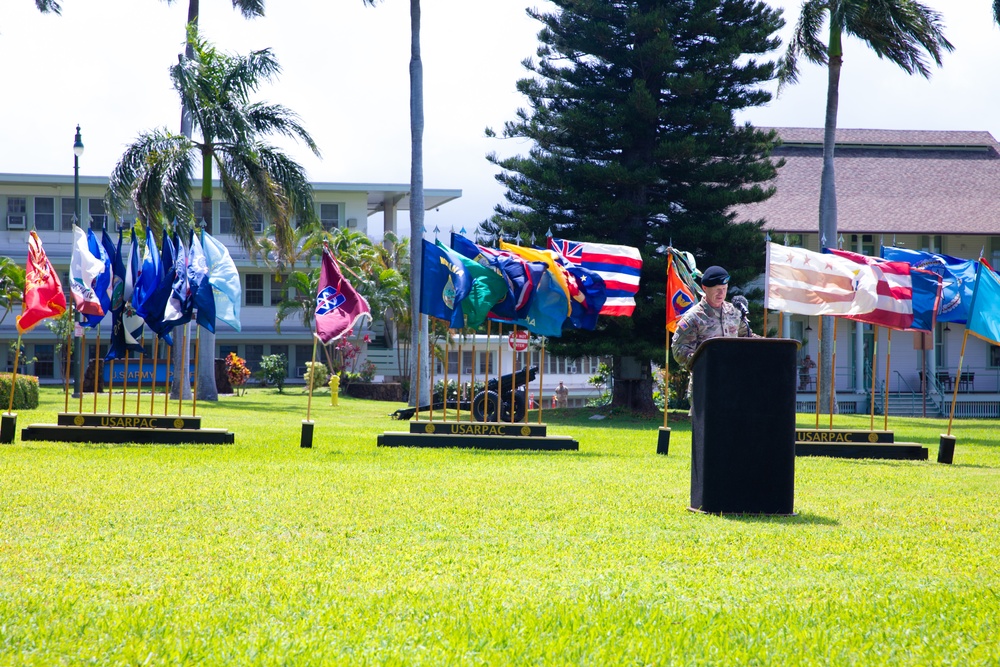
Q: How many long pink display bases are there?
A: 0